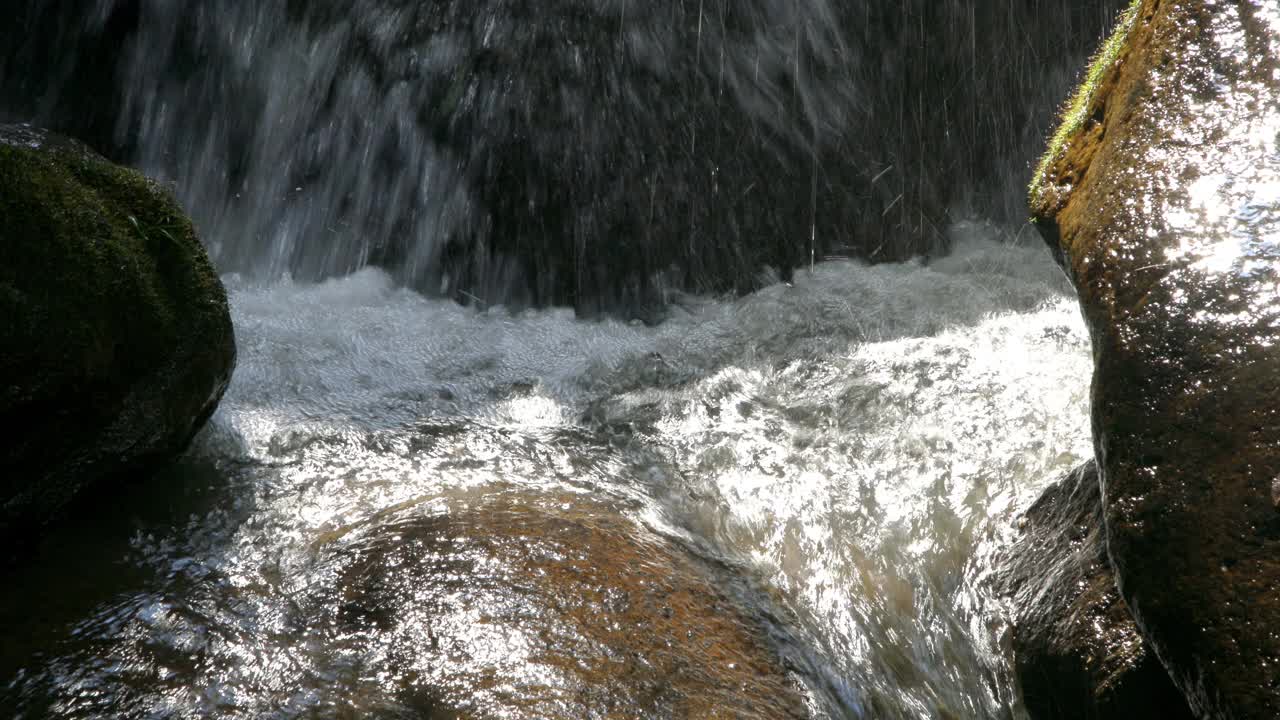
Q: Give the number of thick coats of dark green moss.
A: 1